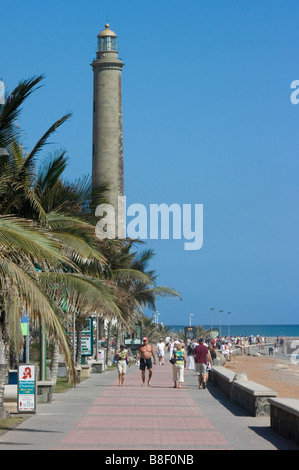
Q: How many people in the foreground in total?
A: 4